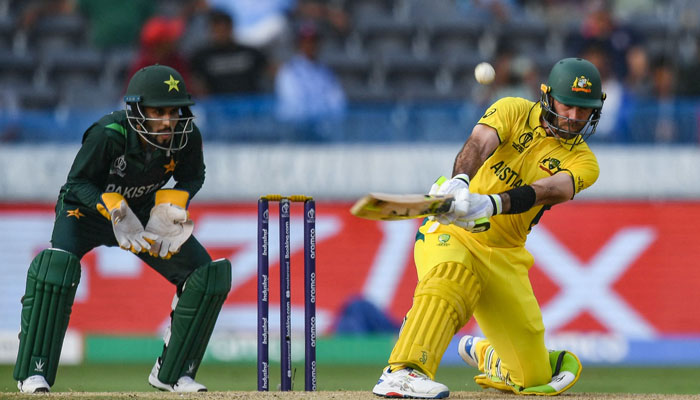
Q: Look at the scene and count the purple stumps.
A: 3